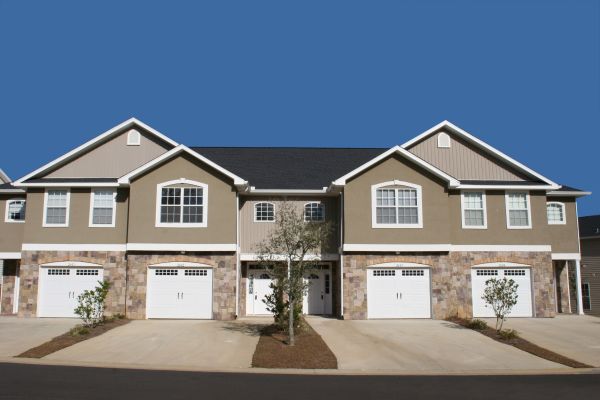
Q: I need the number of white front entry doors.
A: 2